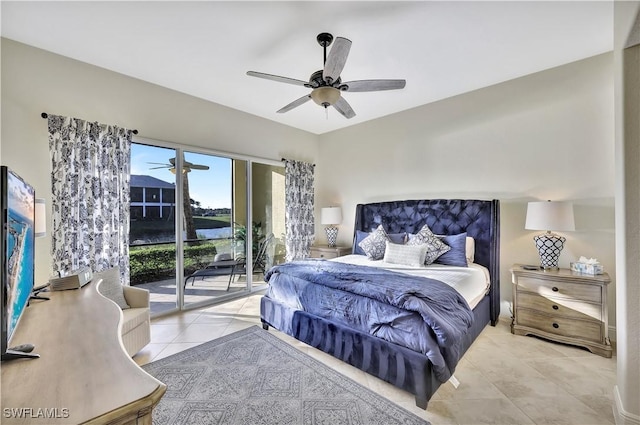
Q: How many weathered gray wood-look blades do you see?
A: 5